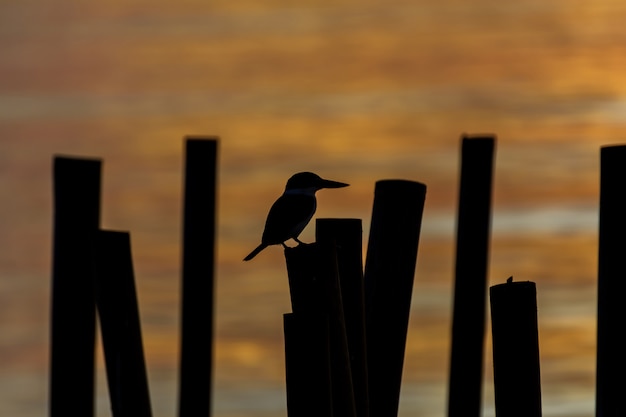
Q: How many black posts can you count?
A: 10